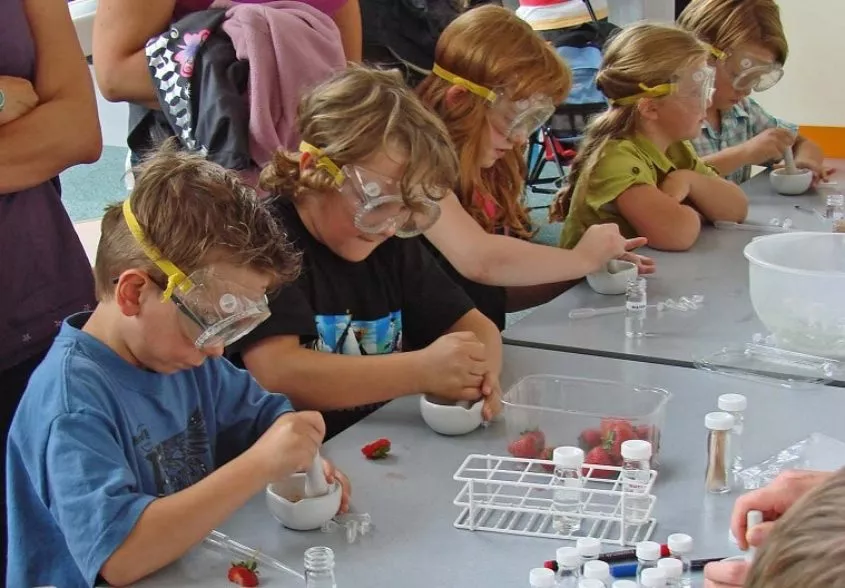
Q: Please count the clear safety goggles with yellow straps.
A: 5